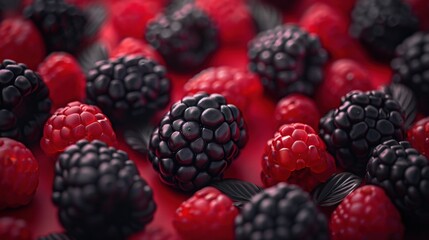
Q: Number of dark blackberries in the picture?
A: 12